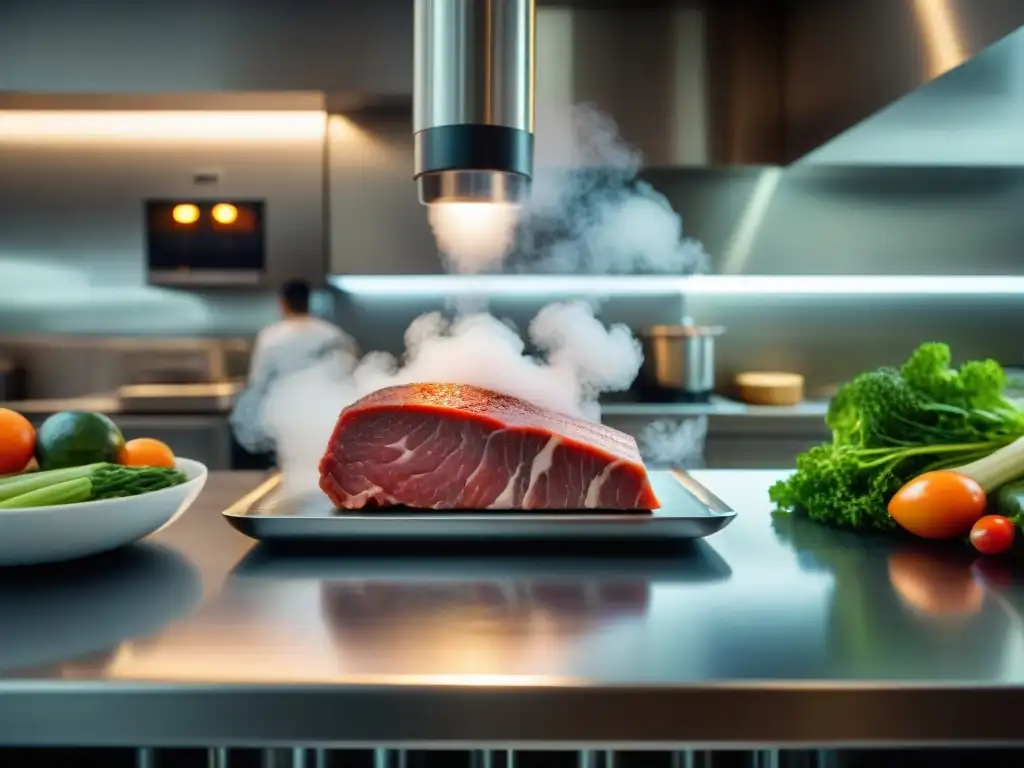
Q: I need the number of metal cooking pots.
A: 1